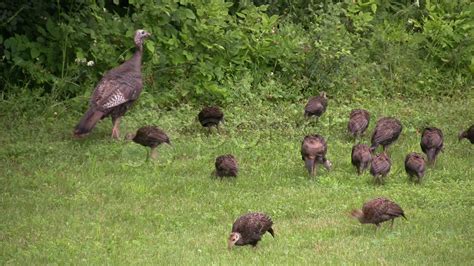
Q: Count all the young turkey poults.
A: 14